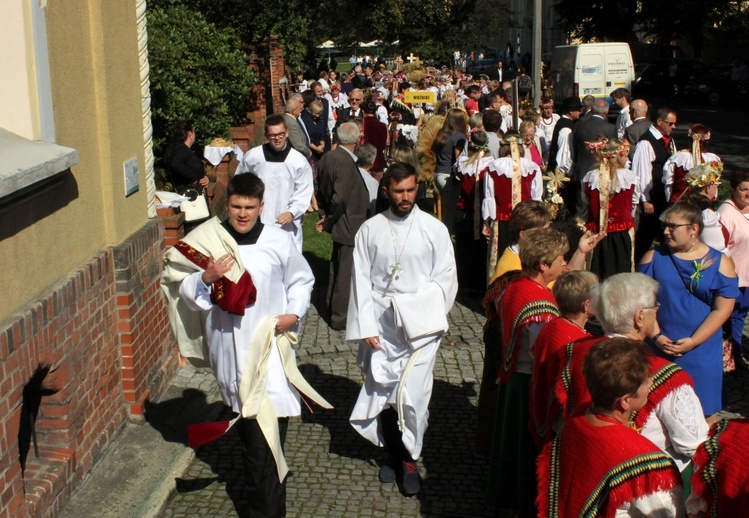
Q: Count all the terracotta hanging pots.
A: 0